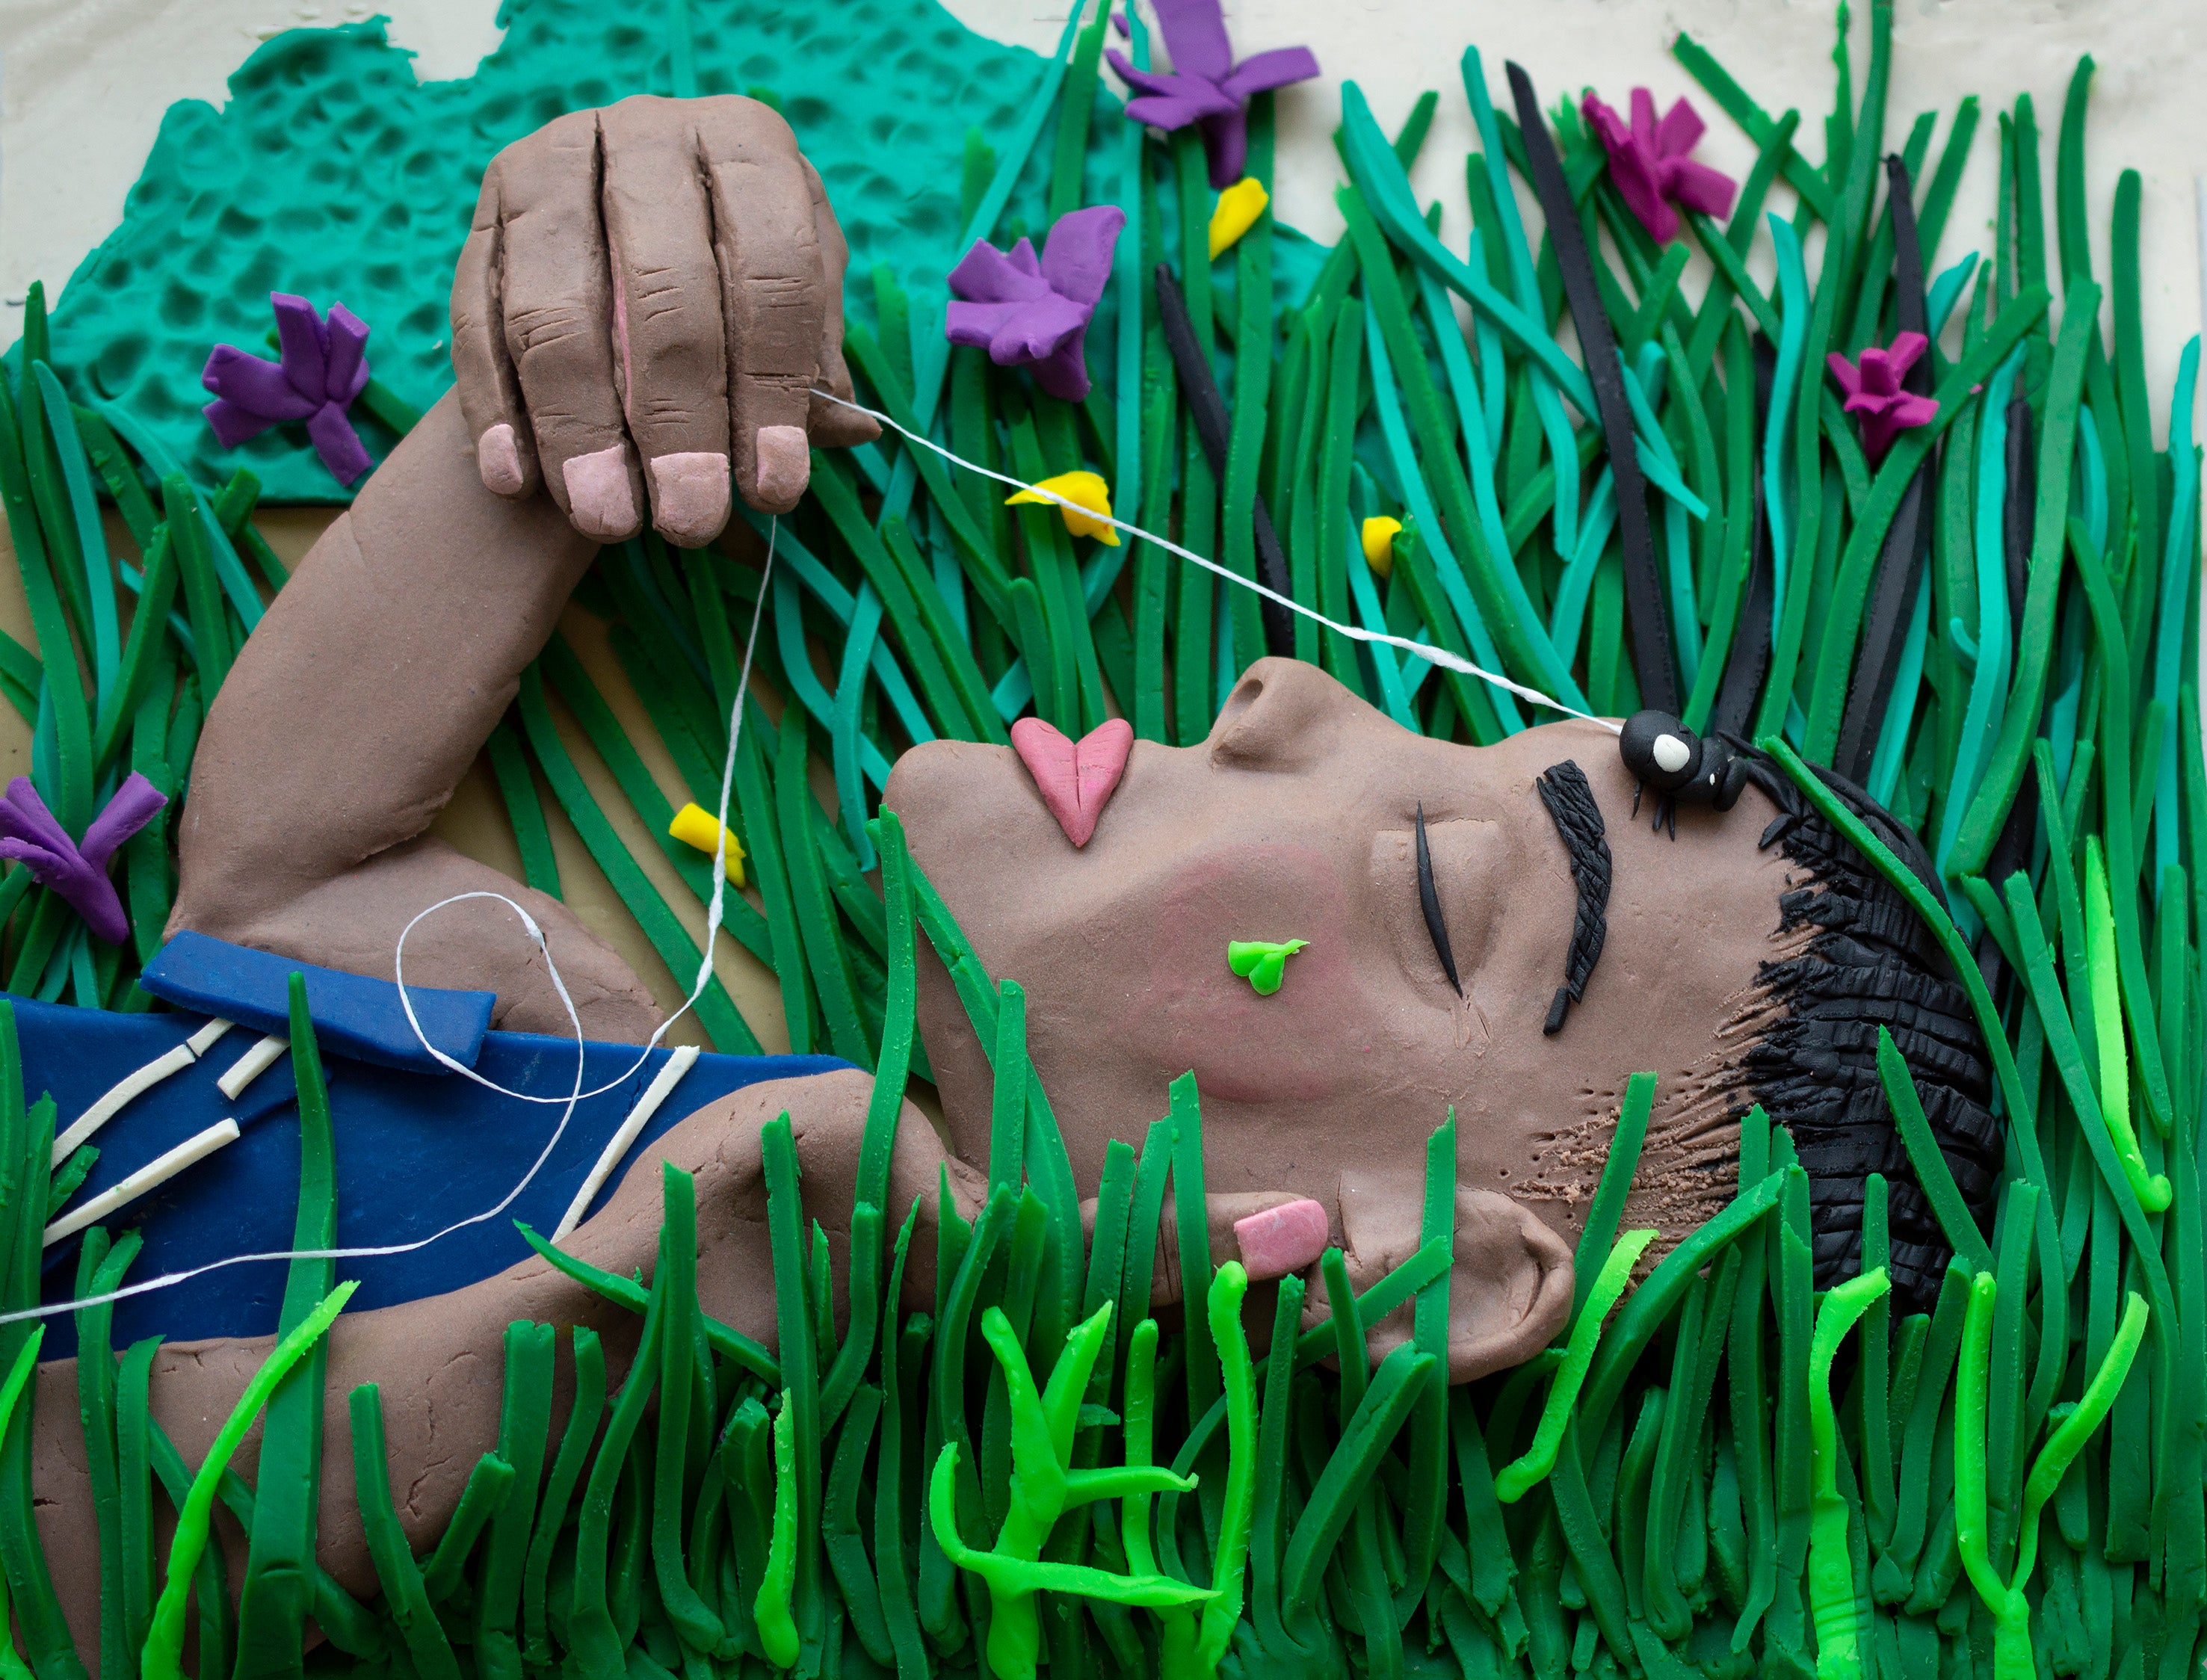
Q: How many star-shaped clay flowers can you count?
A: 6